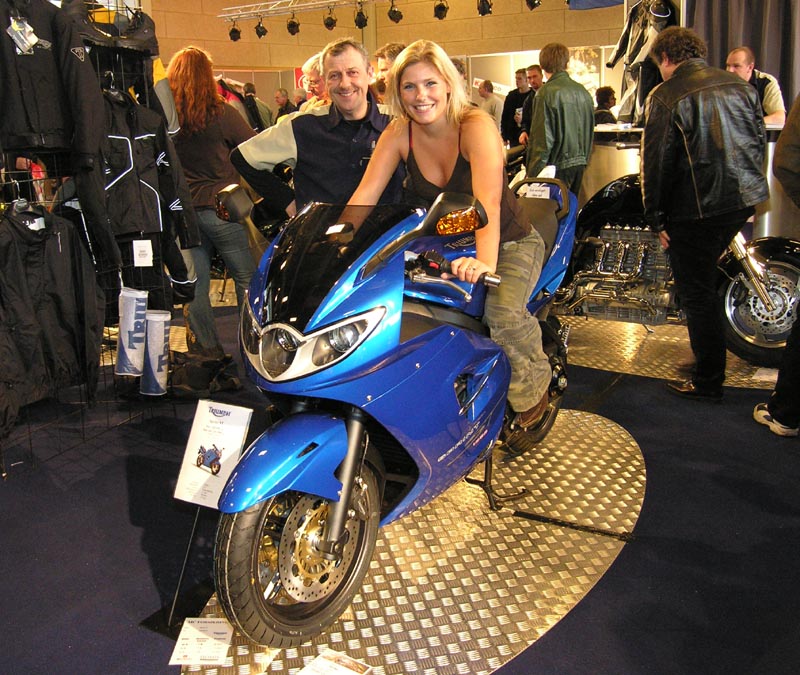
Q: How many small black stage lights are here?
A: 9